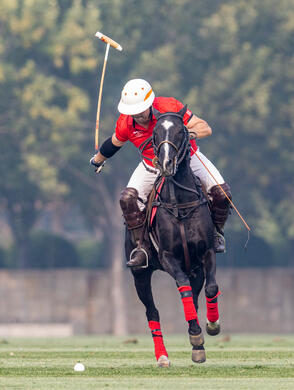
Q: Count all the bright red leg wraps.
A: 3